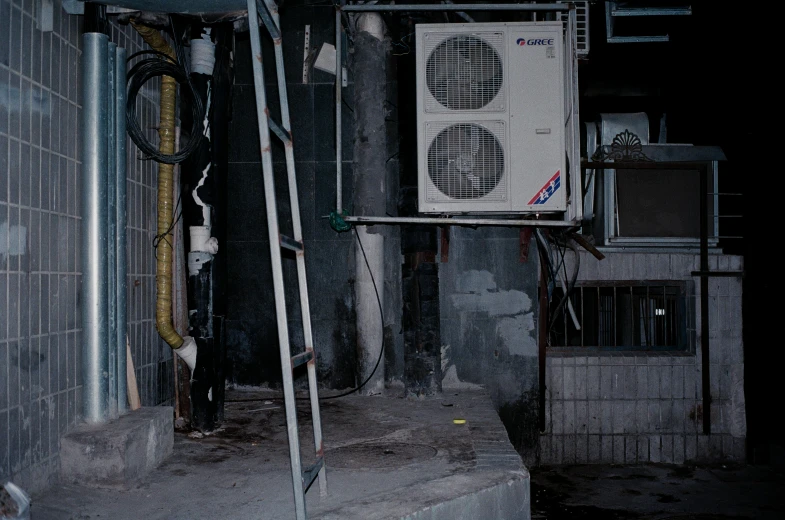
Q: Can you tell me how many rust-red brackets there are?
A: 2